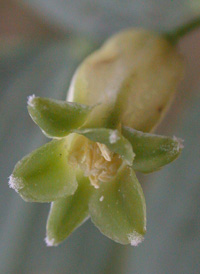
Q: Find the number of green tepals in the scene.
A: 6